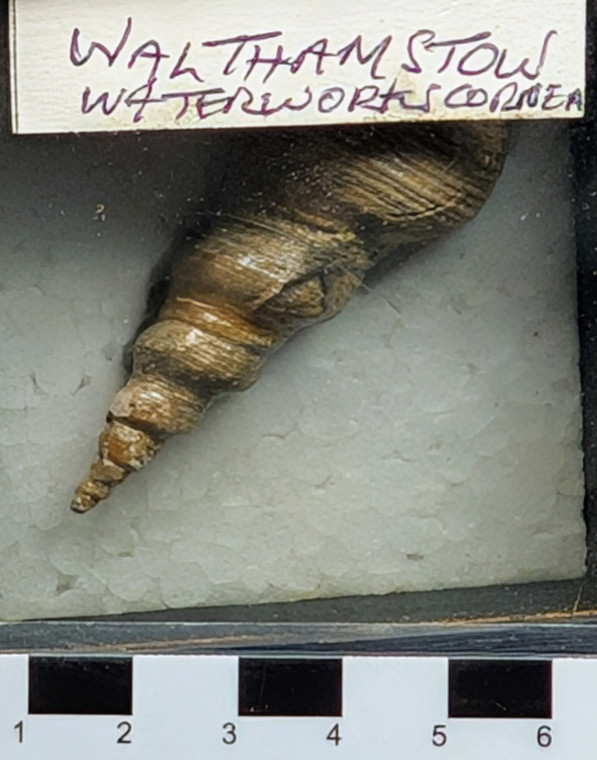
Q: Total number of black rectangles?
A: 3